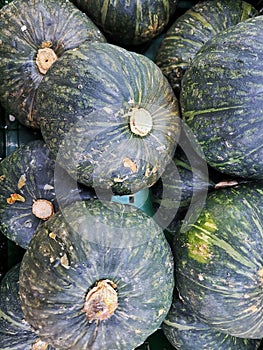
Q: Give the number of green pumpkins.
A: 11